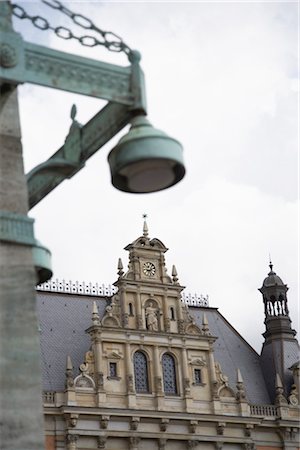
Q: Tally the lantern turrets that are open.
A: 1